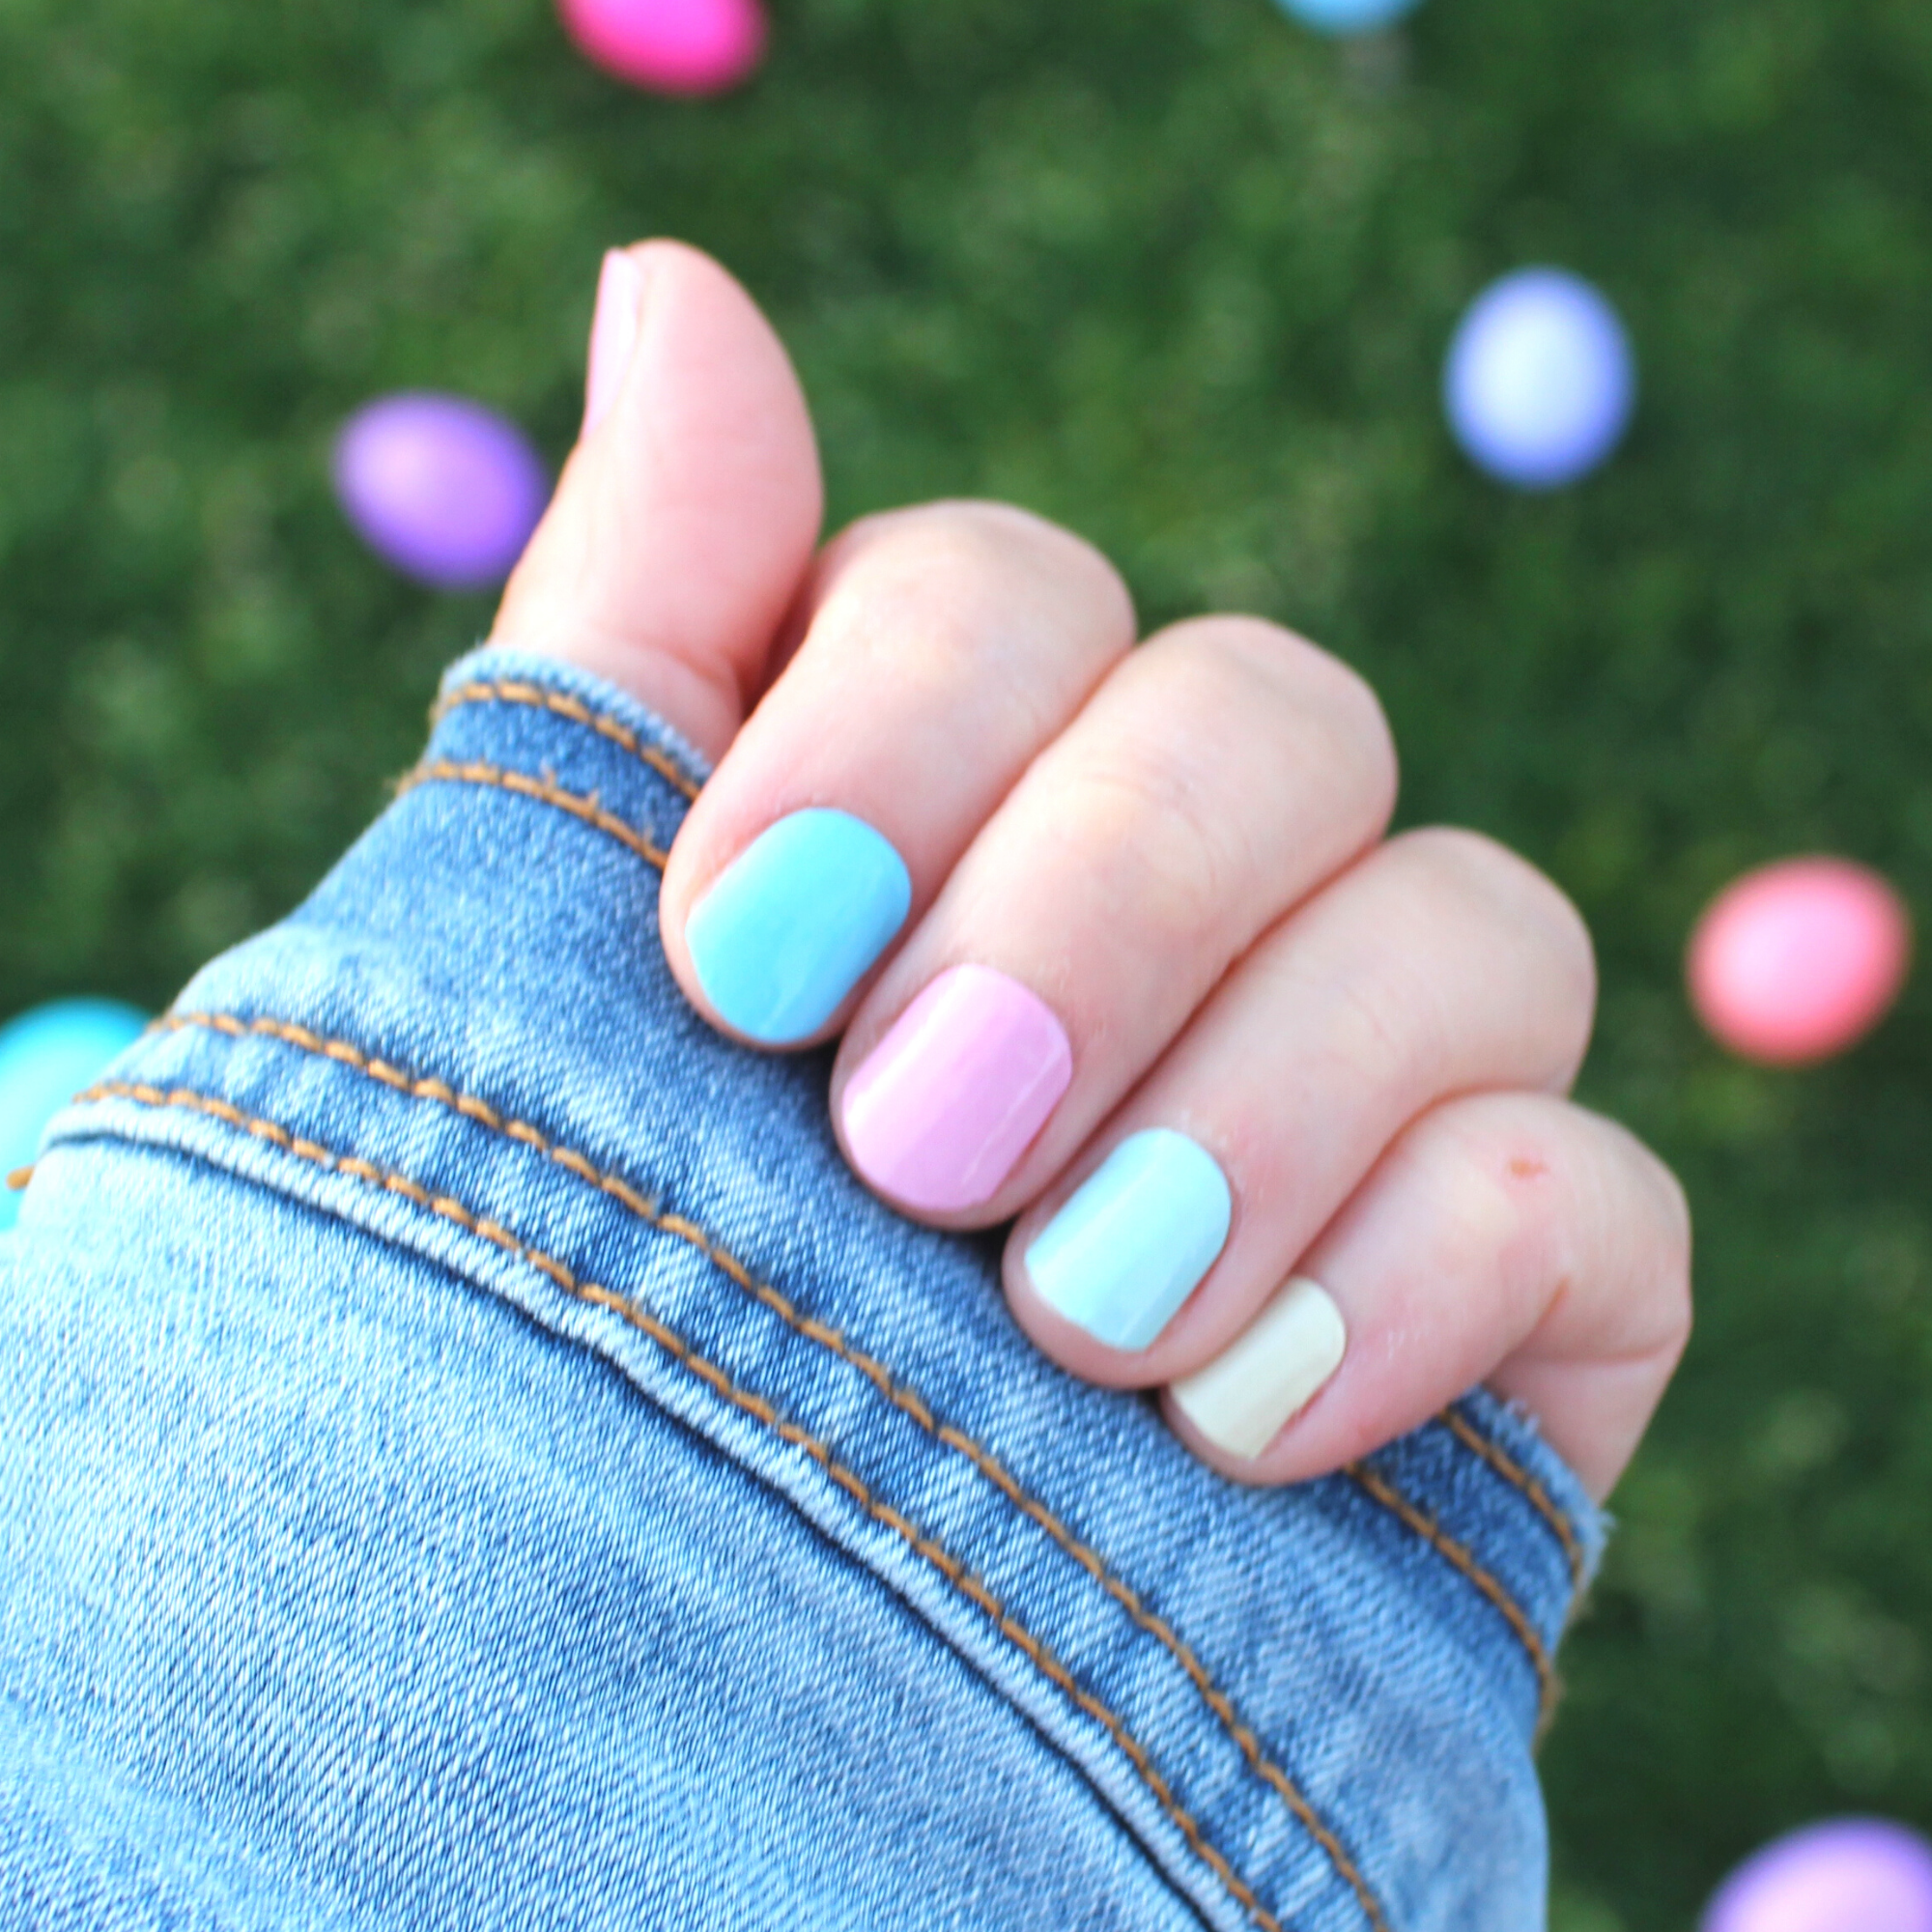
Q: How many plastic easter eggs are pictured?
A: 7